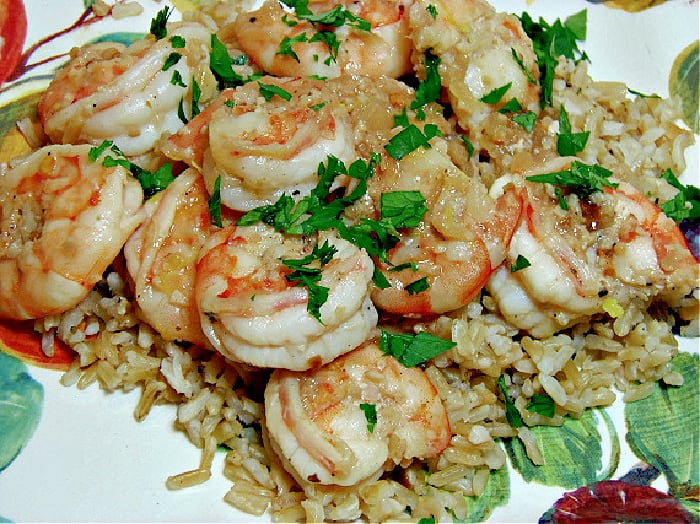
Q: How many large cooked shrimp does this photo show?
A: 10